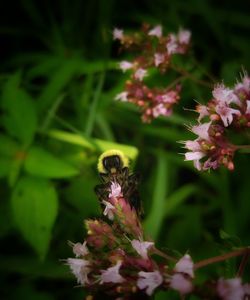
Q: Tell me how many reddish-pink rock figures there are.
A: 0